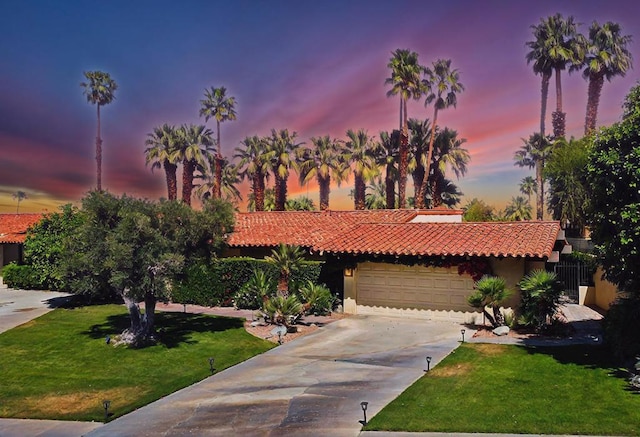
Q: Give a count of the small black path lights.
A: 6